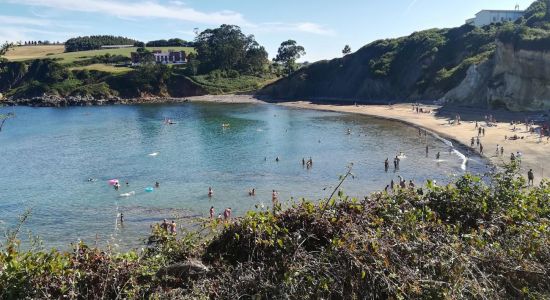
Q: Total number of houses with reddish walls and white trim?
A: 1